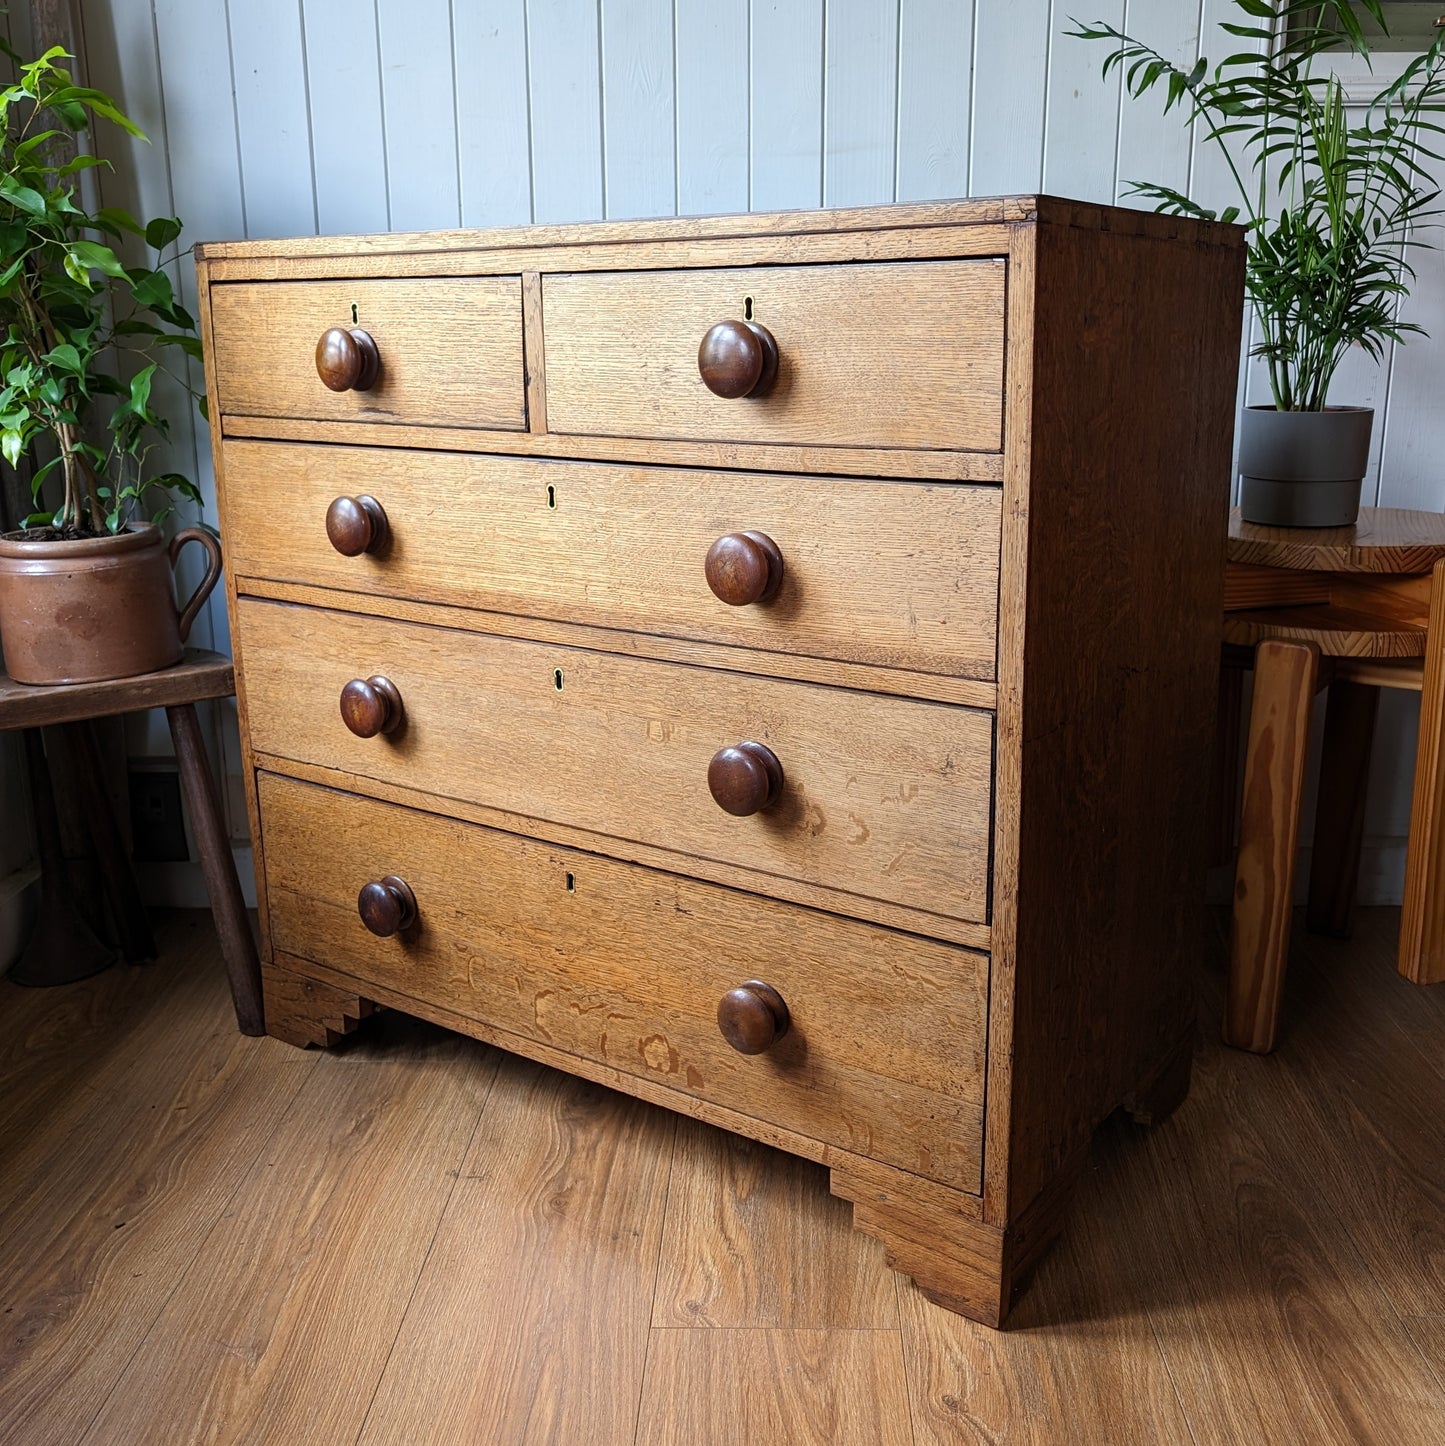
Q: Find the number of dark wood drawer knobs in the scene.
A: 8